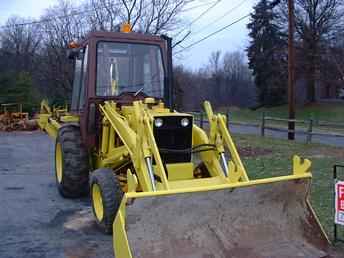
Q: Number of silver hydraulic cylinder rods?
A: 2